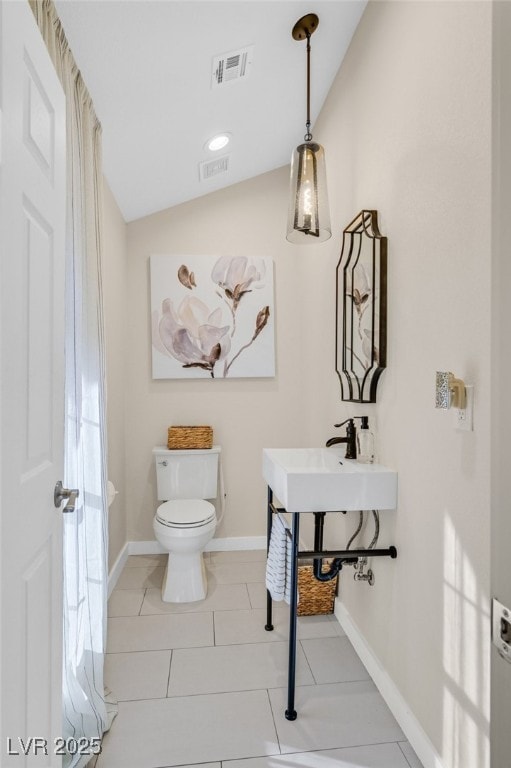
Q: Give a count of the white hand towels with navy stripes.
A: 1